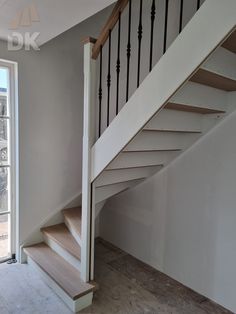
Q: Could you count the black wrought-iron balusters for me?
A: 9